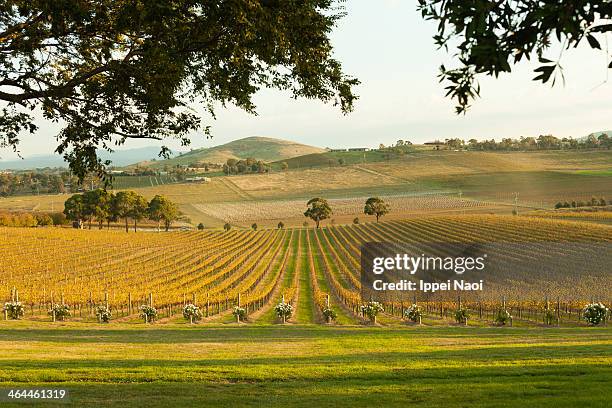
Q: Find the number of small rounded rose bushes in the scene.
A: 14